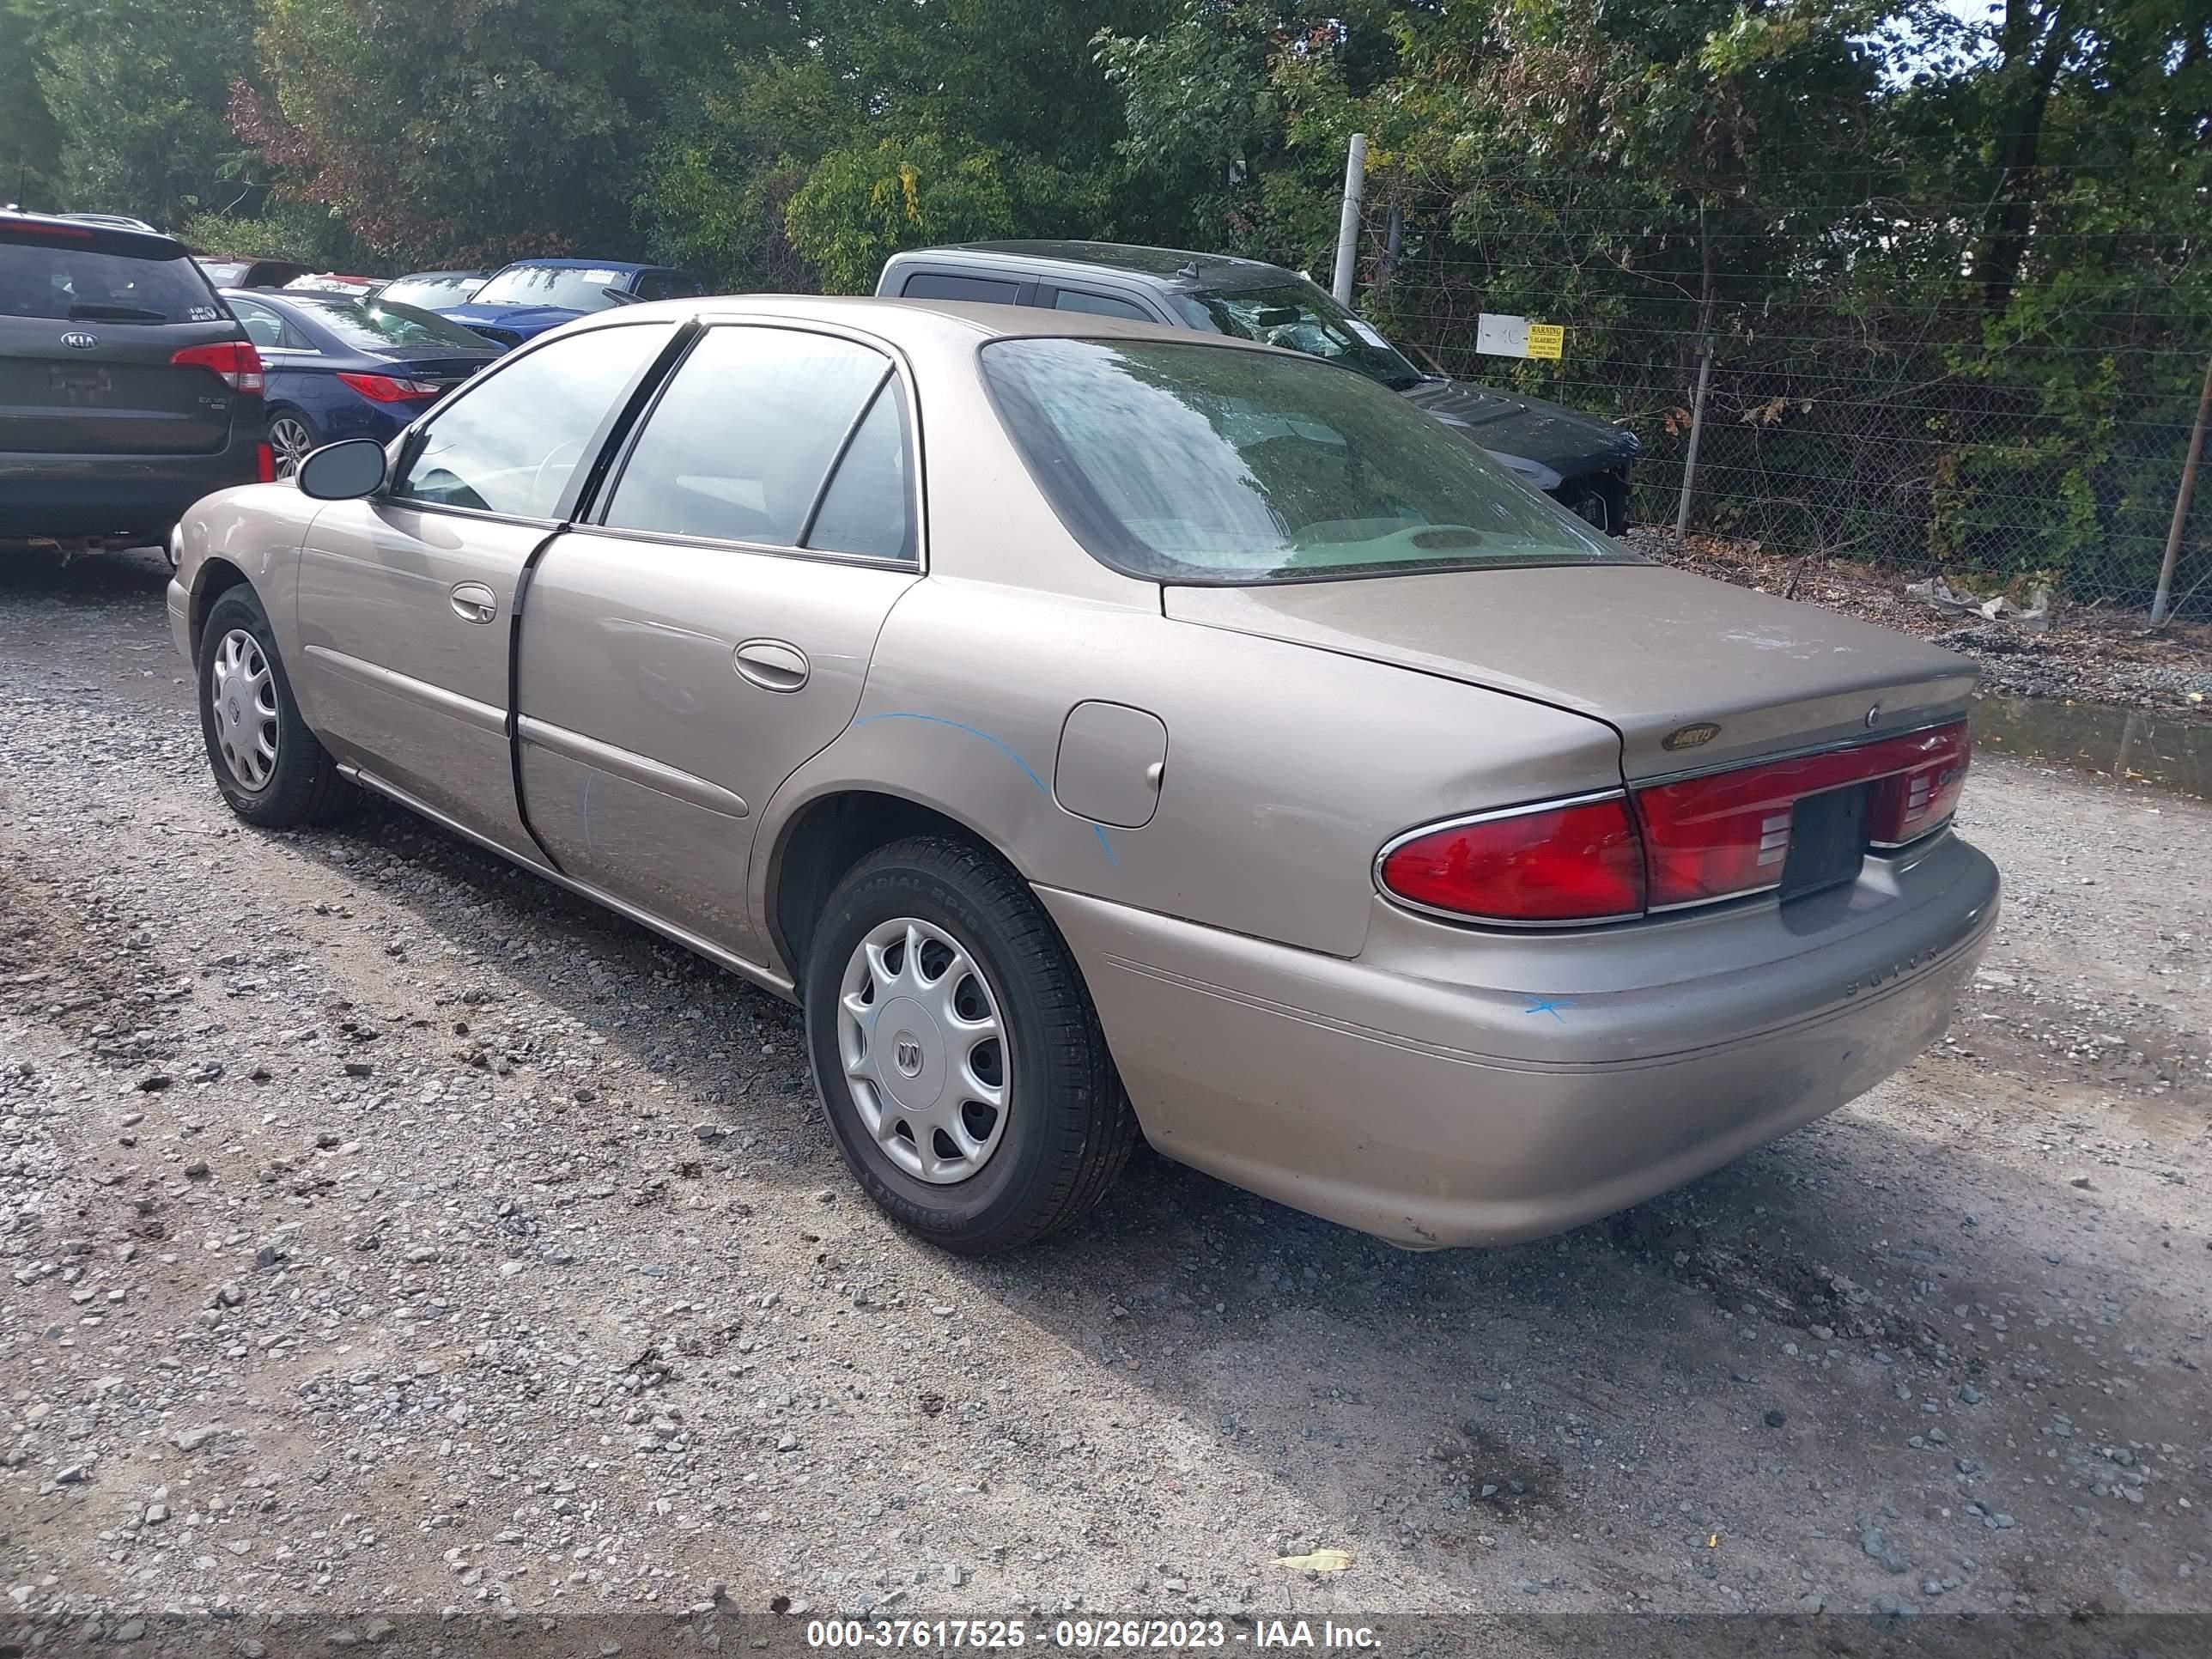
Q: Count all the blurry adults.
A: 0